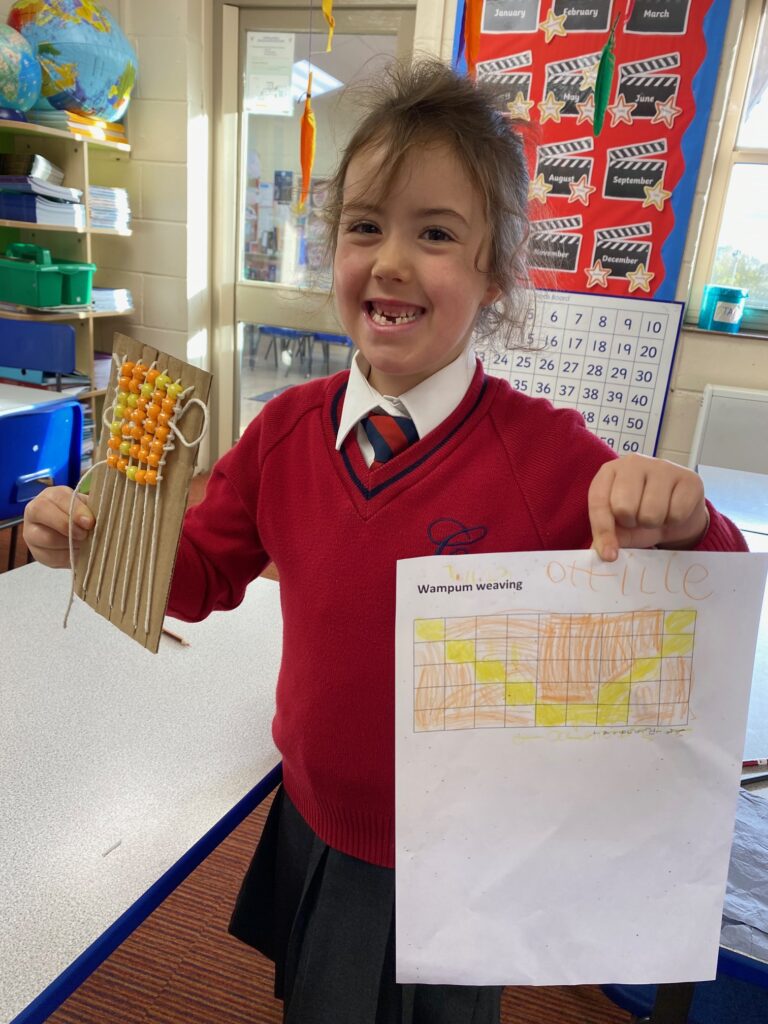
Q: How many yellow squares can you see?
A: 11